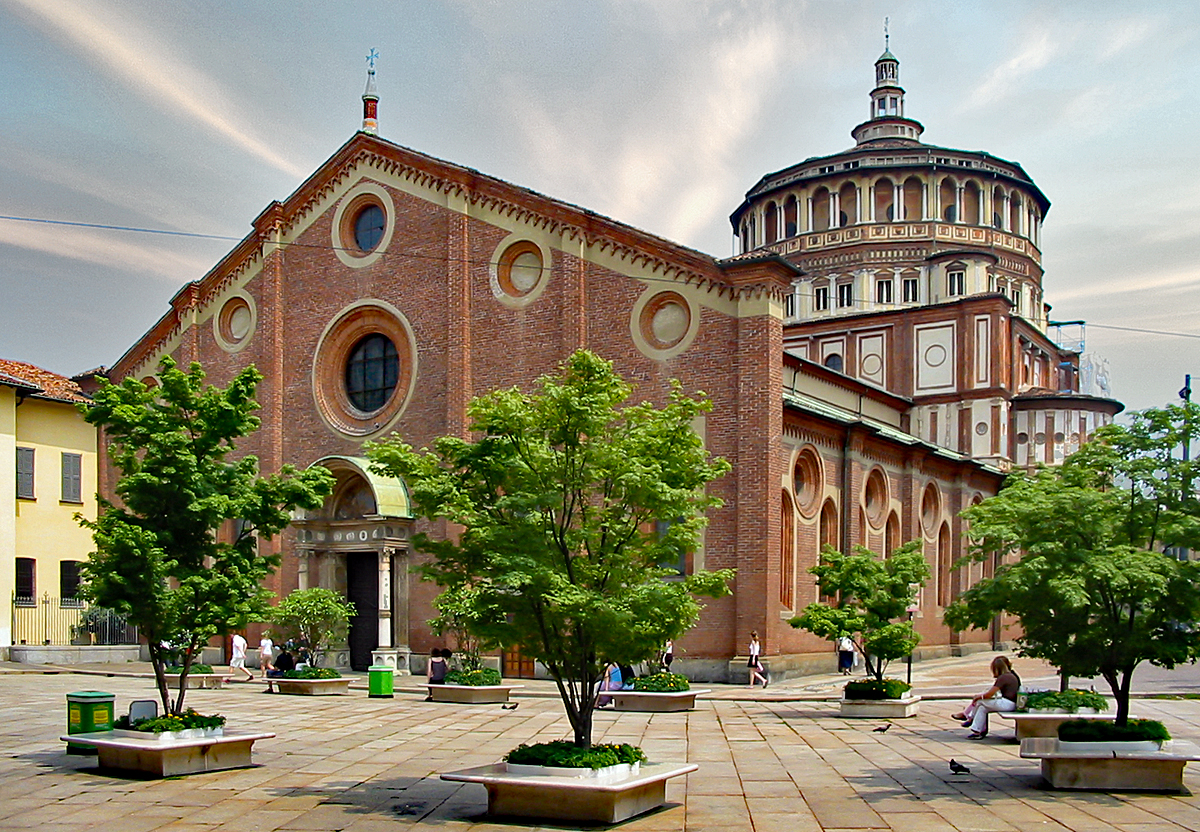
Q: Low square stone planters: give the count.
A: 9